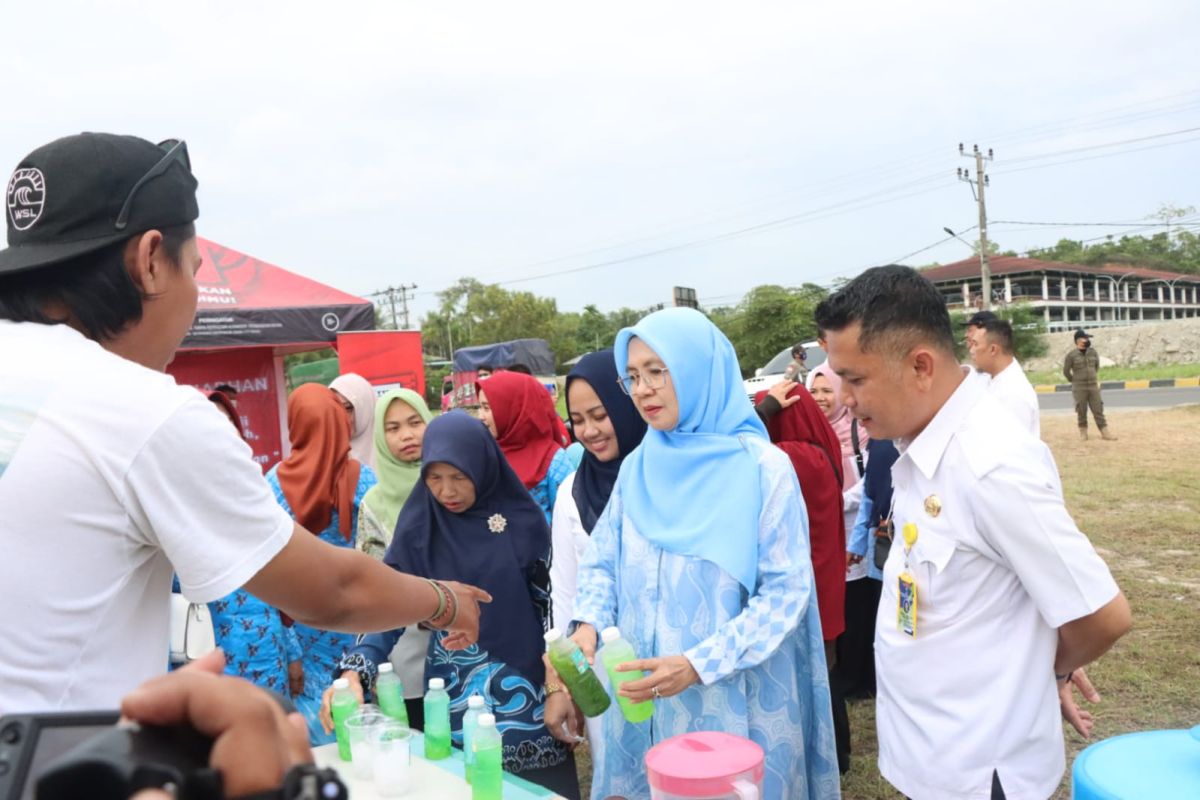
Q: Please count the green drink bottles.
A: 7